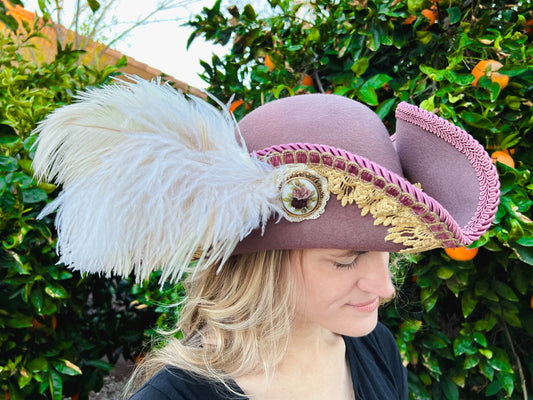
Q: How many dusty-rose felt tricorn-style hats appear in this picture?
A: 1